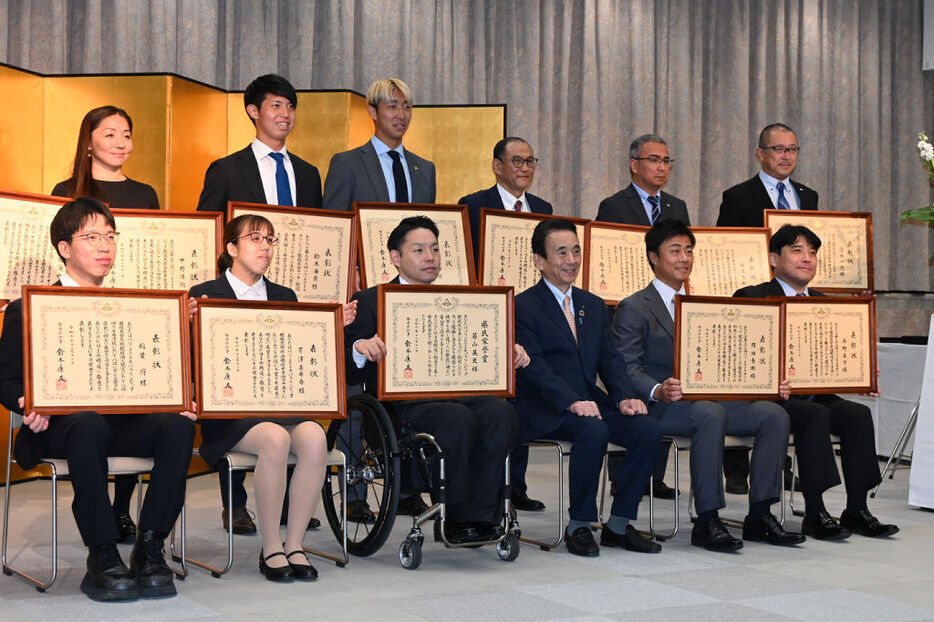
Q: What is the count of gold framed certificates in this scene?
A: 13